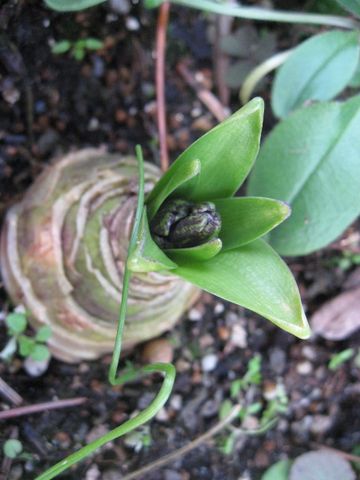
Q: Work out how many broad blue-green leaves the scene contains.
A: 2